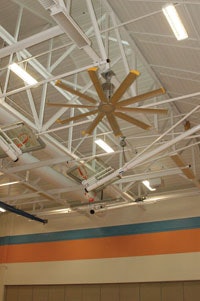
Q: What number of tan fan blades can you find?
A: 10